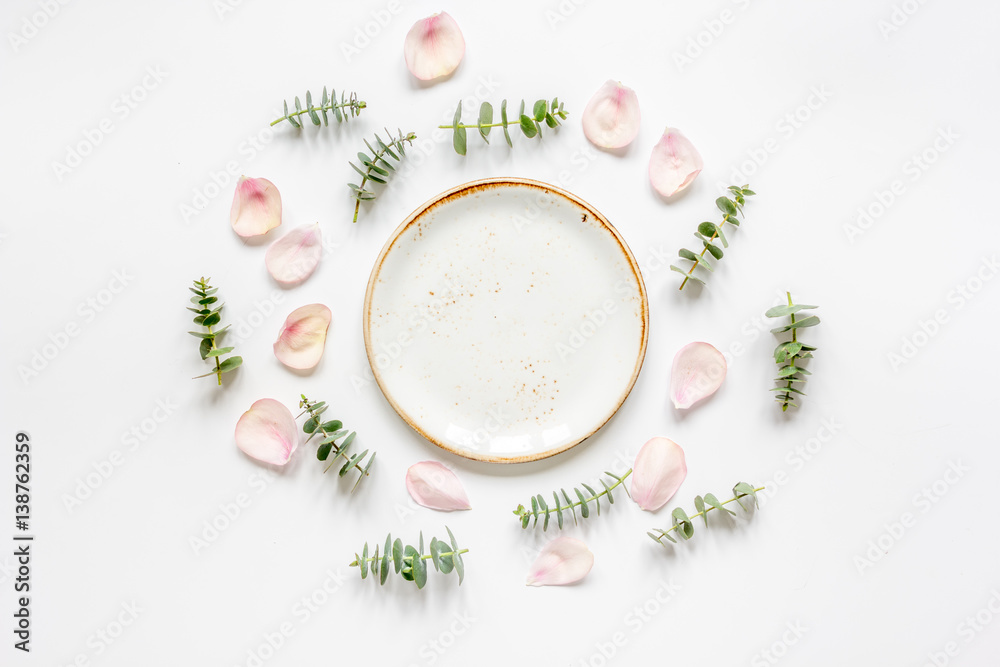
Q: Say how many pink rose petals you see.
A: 11